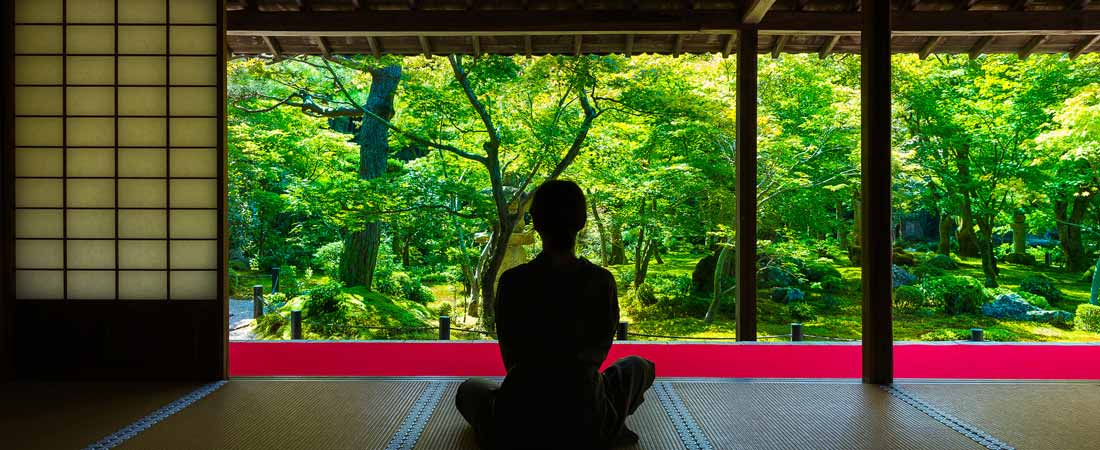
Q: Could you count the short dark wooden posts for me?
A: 7